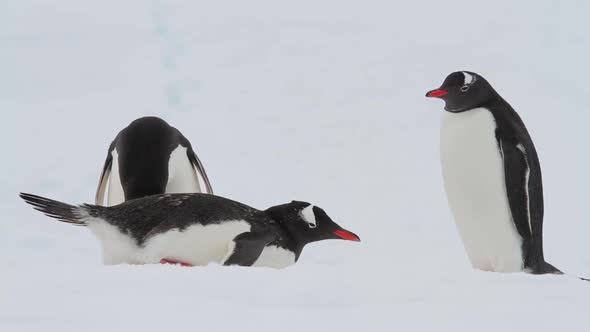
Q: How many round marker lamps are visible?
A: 0